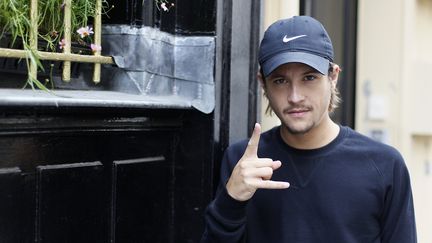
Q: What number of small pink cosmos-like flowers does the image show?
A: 4